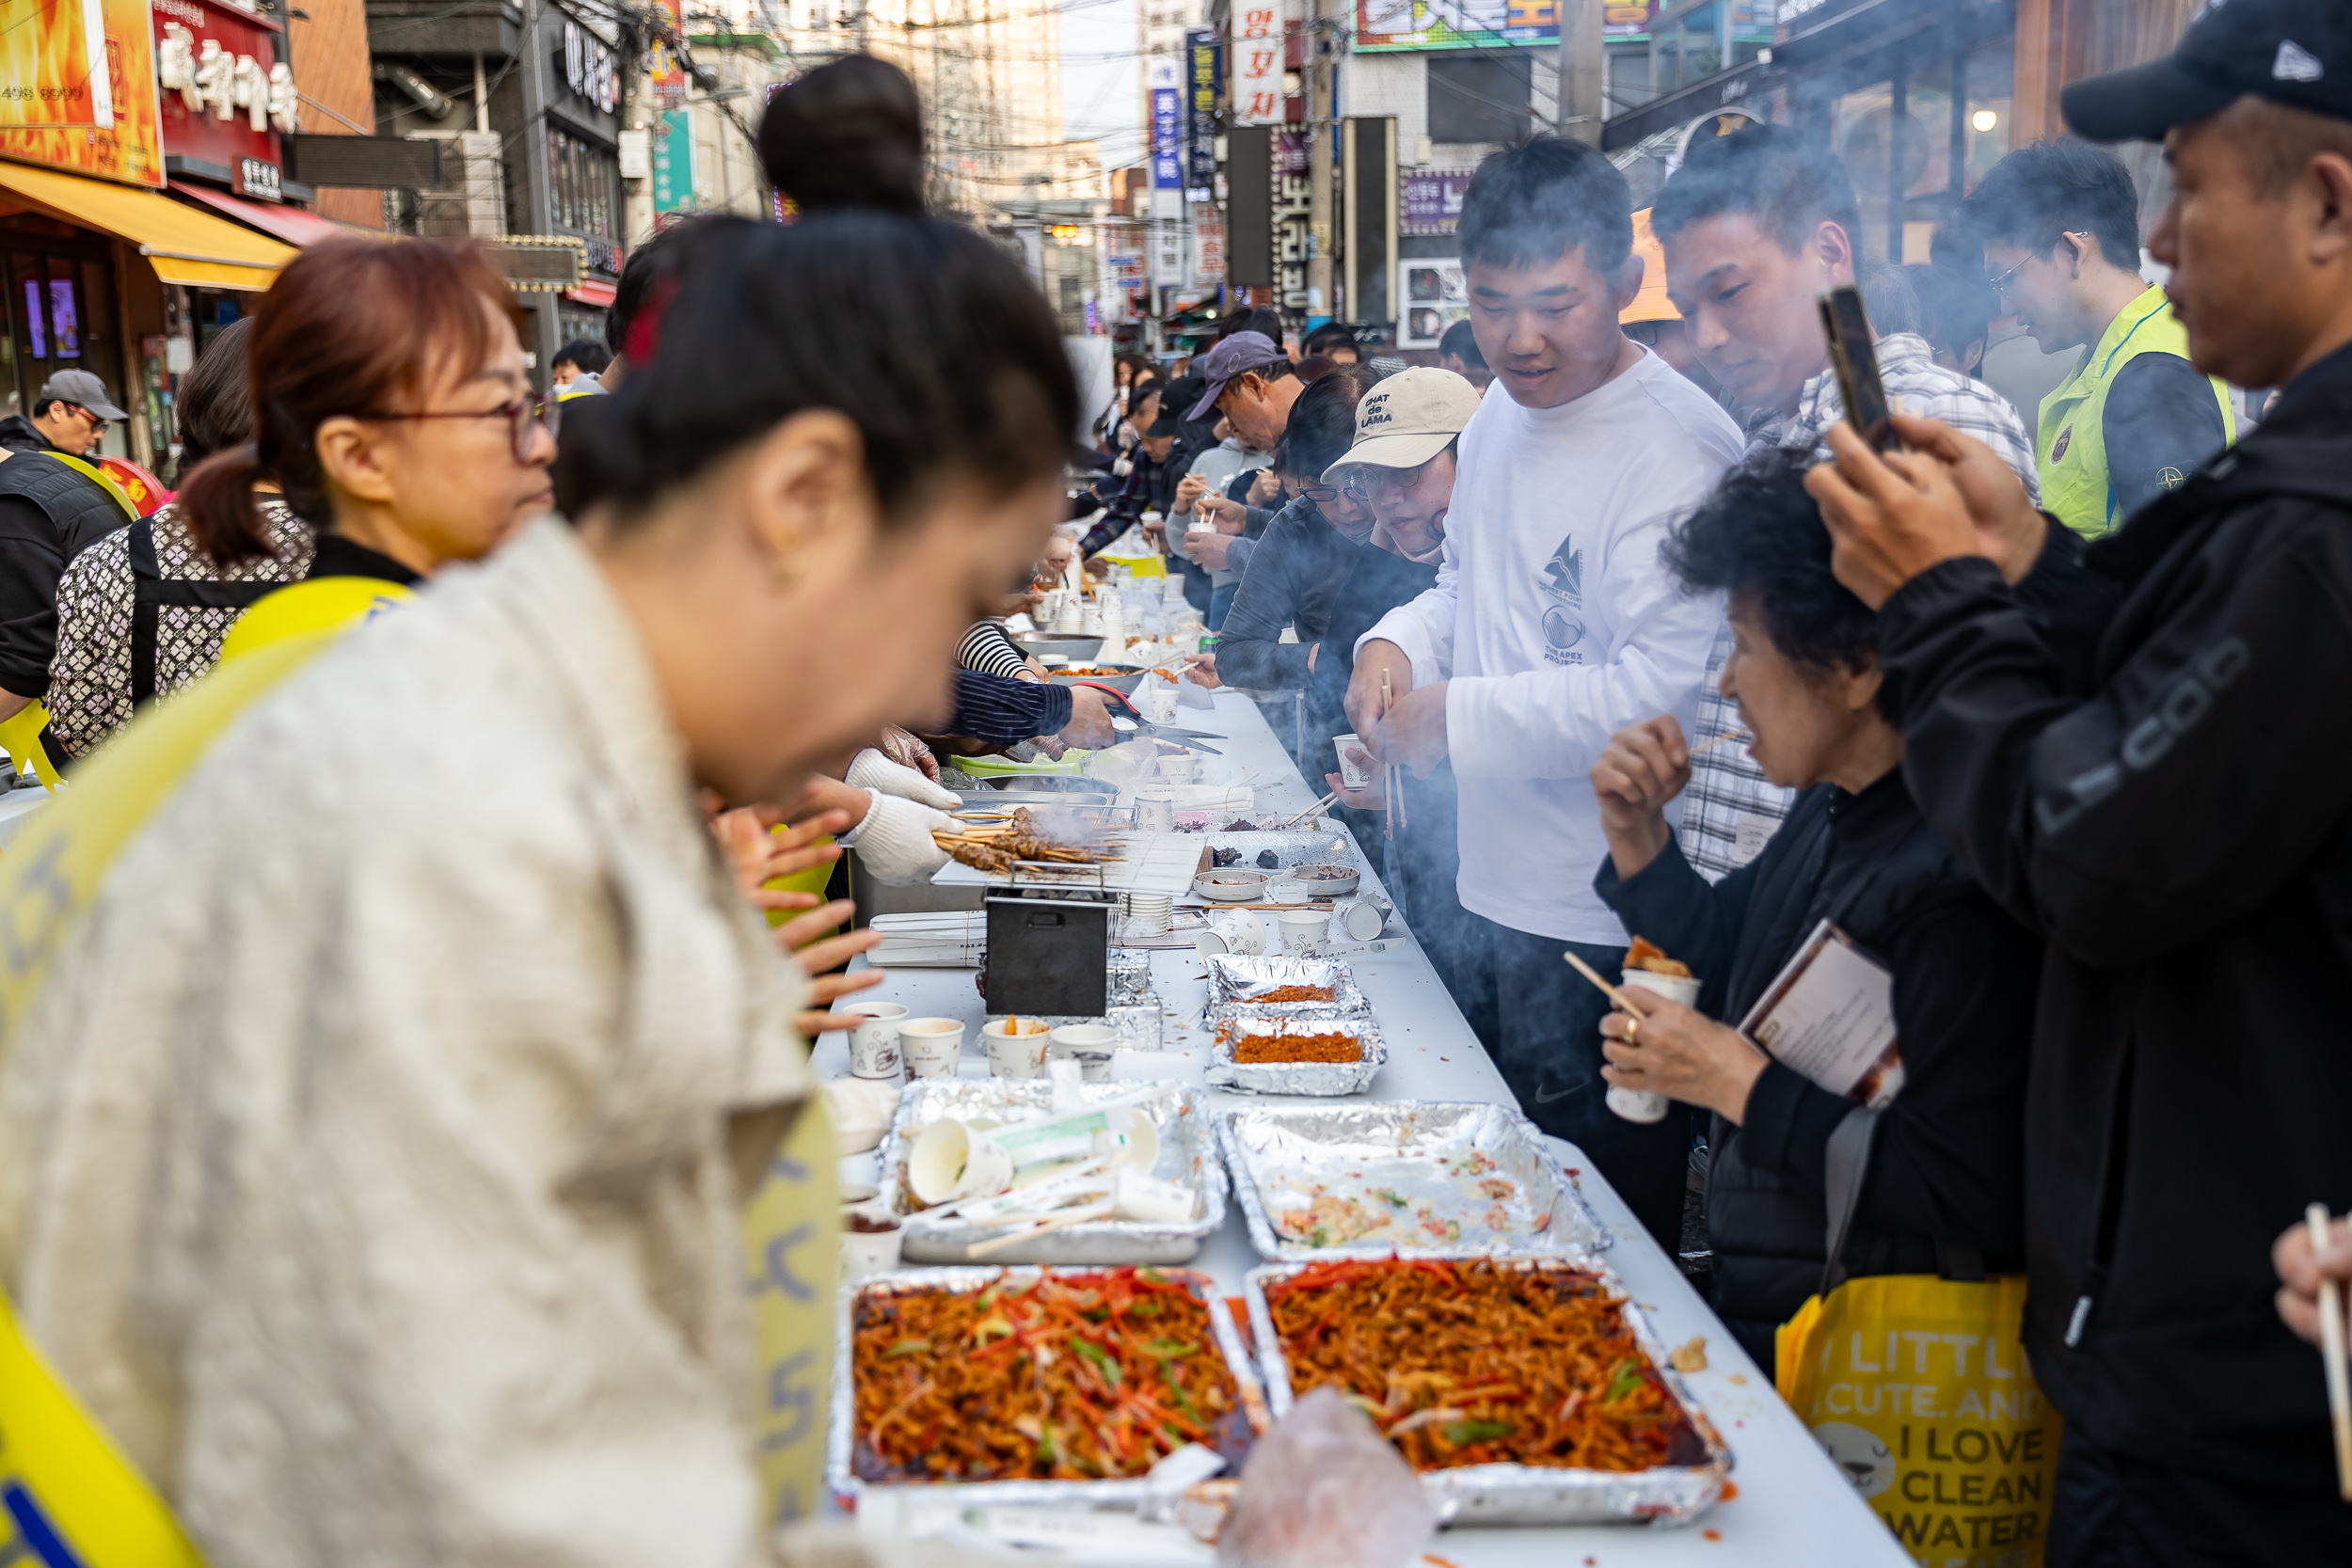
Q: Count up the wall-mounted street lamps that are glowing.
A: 1